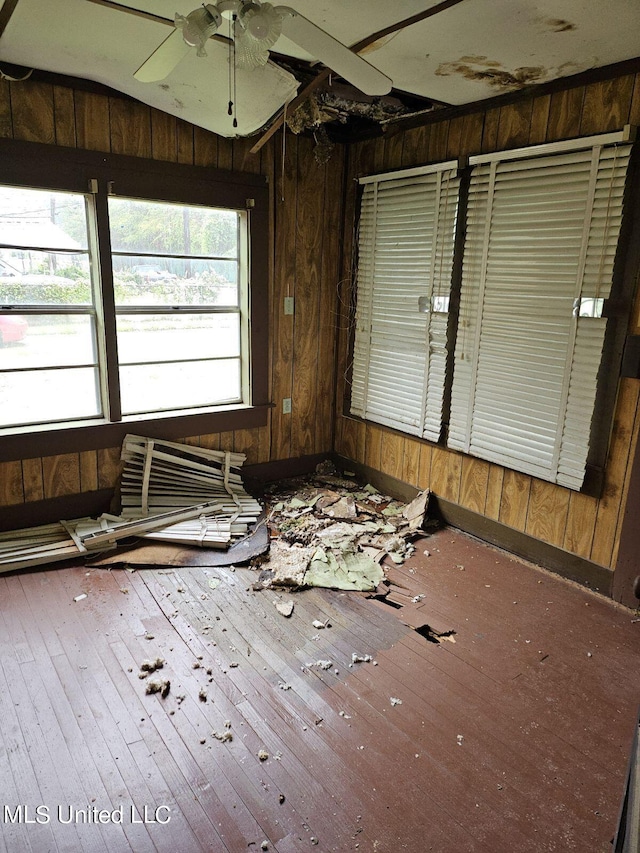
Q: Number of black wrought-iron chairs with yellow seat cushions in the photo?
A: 0